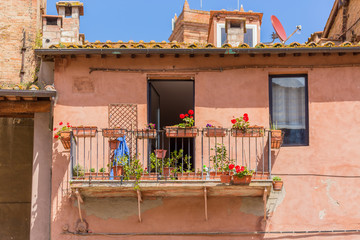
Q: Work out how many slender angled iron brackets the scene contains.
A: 4